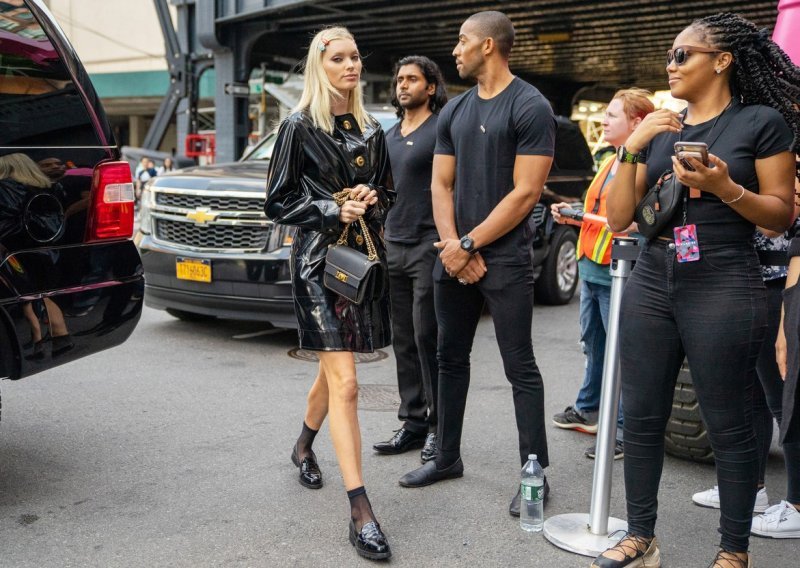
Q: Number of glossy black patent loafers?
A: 2